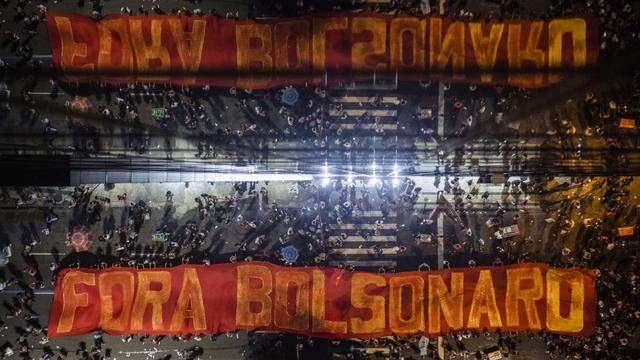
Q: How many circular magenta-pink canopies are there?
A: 2